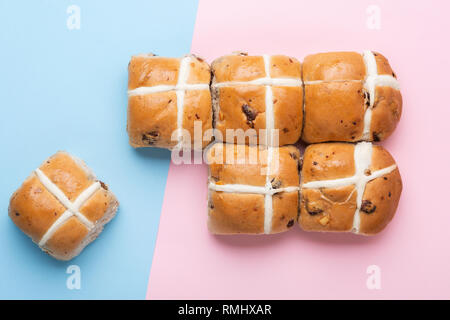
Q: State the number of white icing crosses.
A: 6